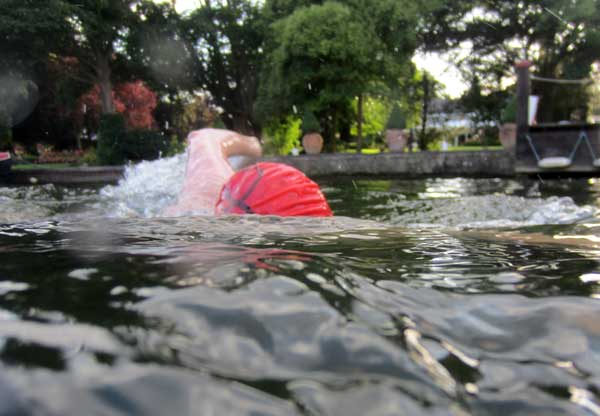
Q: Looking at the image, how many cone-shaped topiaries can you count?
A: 3